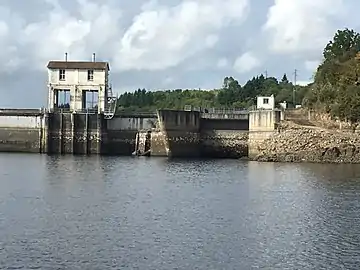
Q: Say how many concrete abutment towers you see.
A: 2